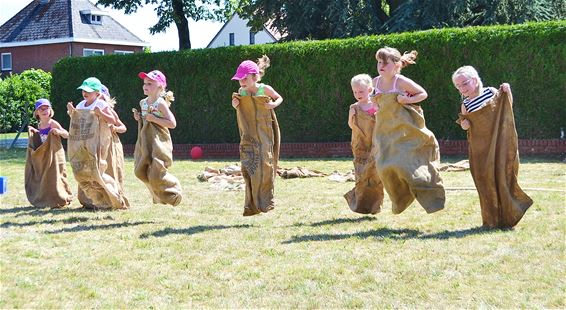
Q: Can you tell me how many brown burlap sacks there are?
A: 8